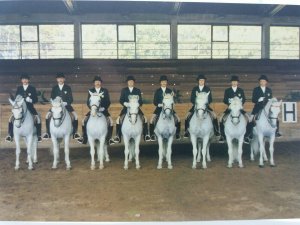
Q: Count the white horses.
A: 8